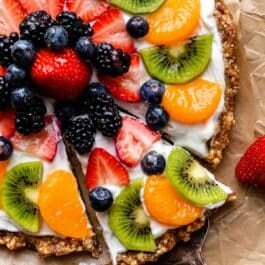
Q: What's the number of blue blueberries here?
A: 13